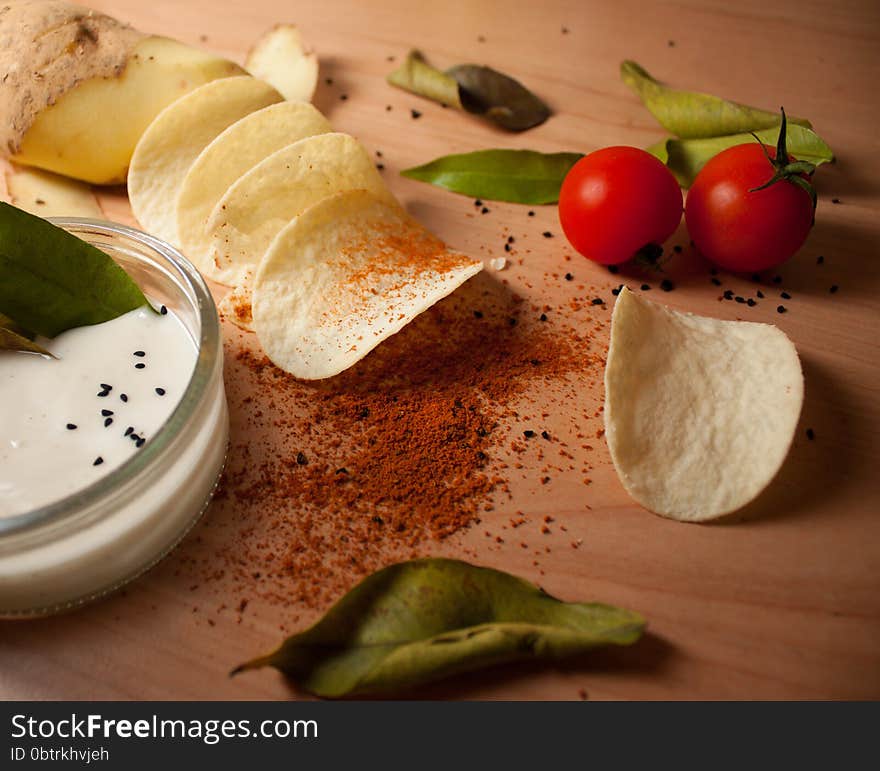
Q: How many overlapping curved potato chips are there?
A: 4